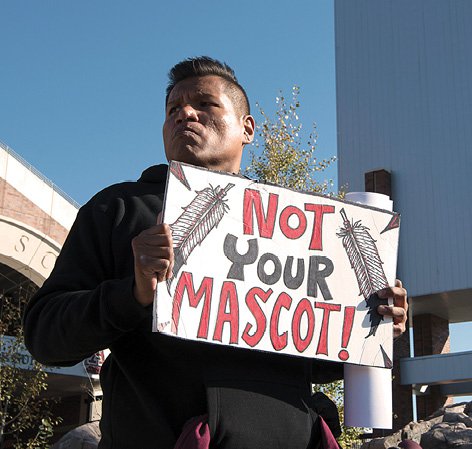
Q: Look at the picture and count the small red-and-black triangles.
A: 3